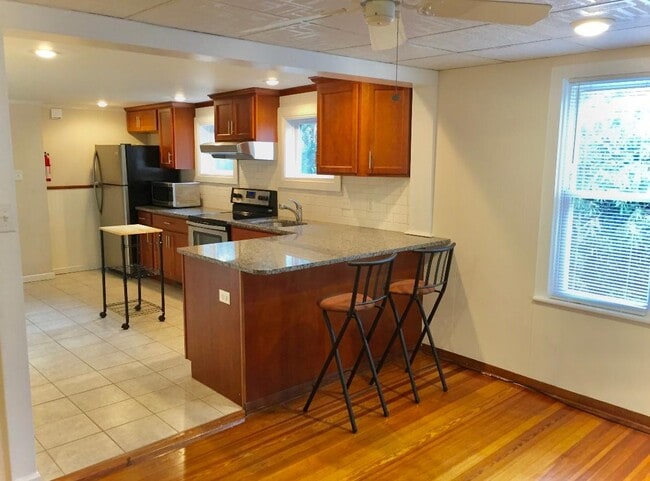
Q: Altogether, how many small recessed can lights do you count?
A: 4